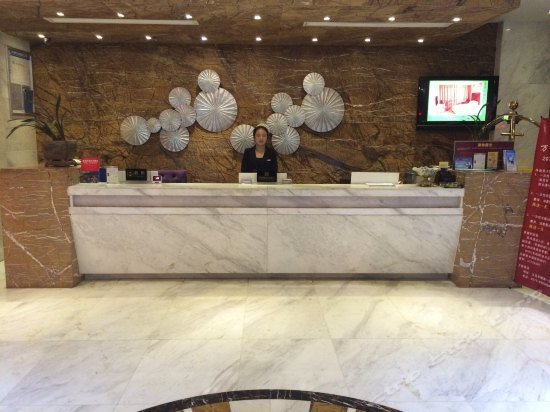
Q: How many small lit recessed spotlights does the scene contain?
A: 15